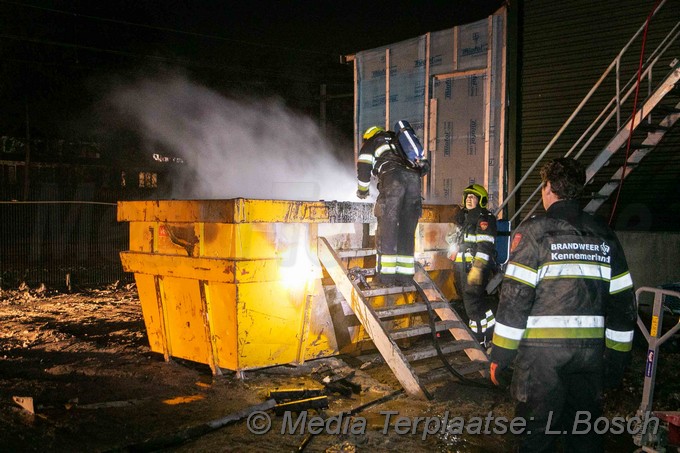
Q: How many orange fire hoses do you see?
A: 0